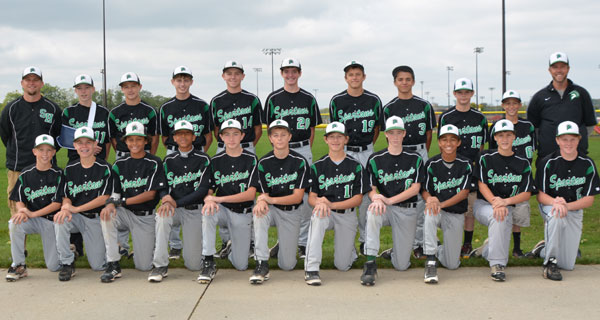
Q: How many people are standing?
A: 11